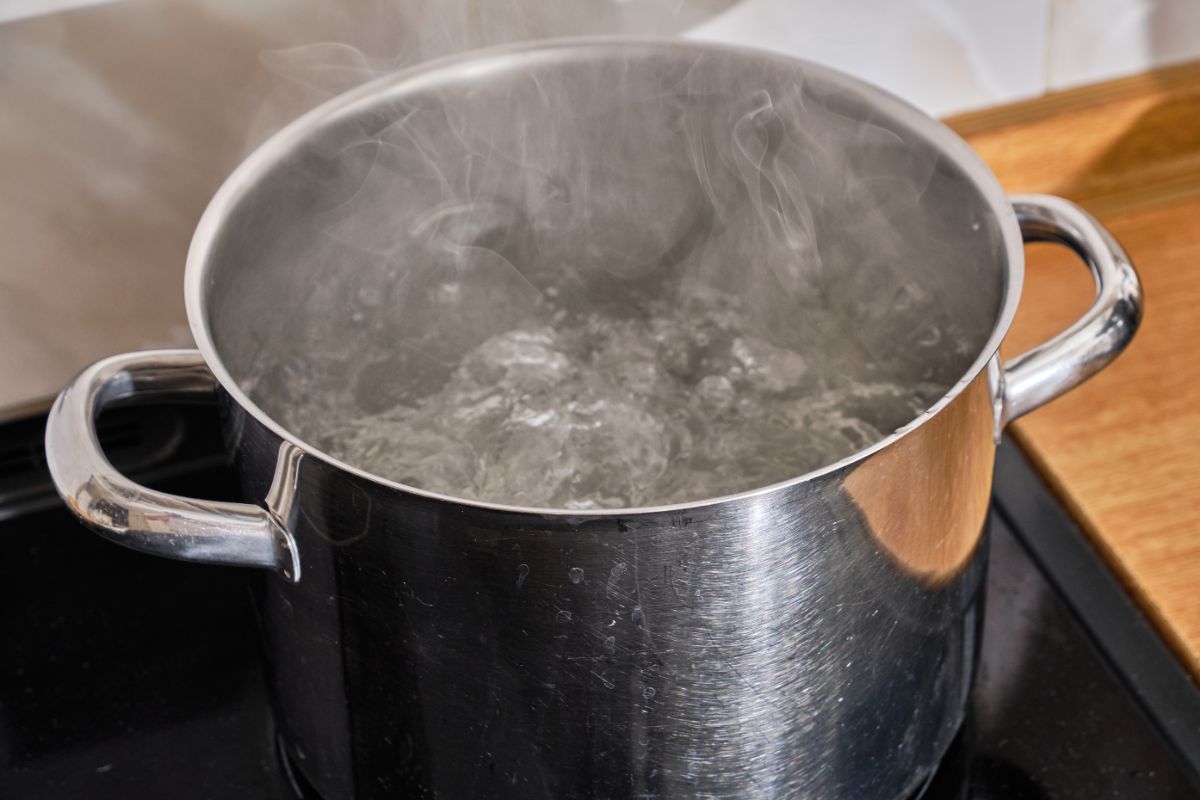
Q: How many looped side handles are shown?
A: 2